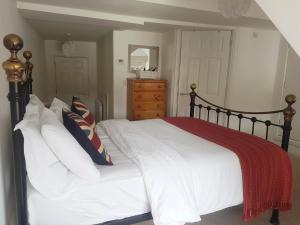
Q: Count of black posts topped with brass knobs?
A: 4